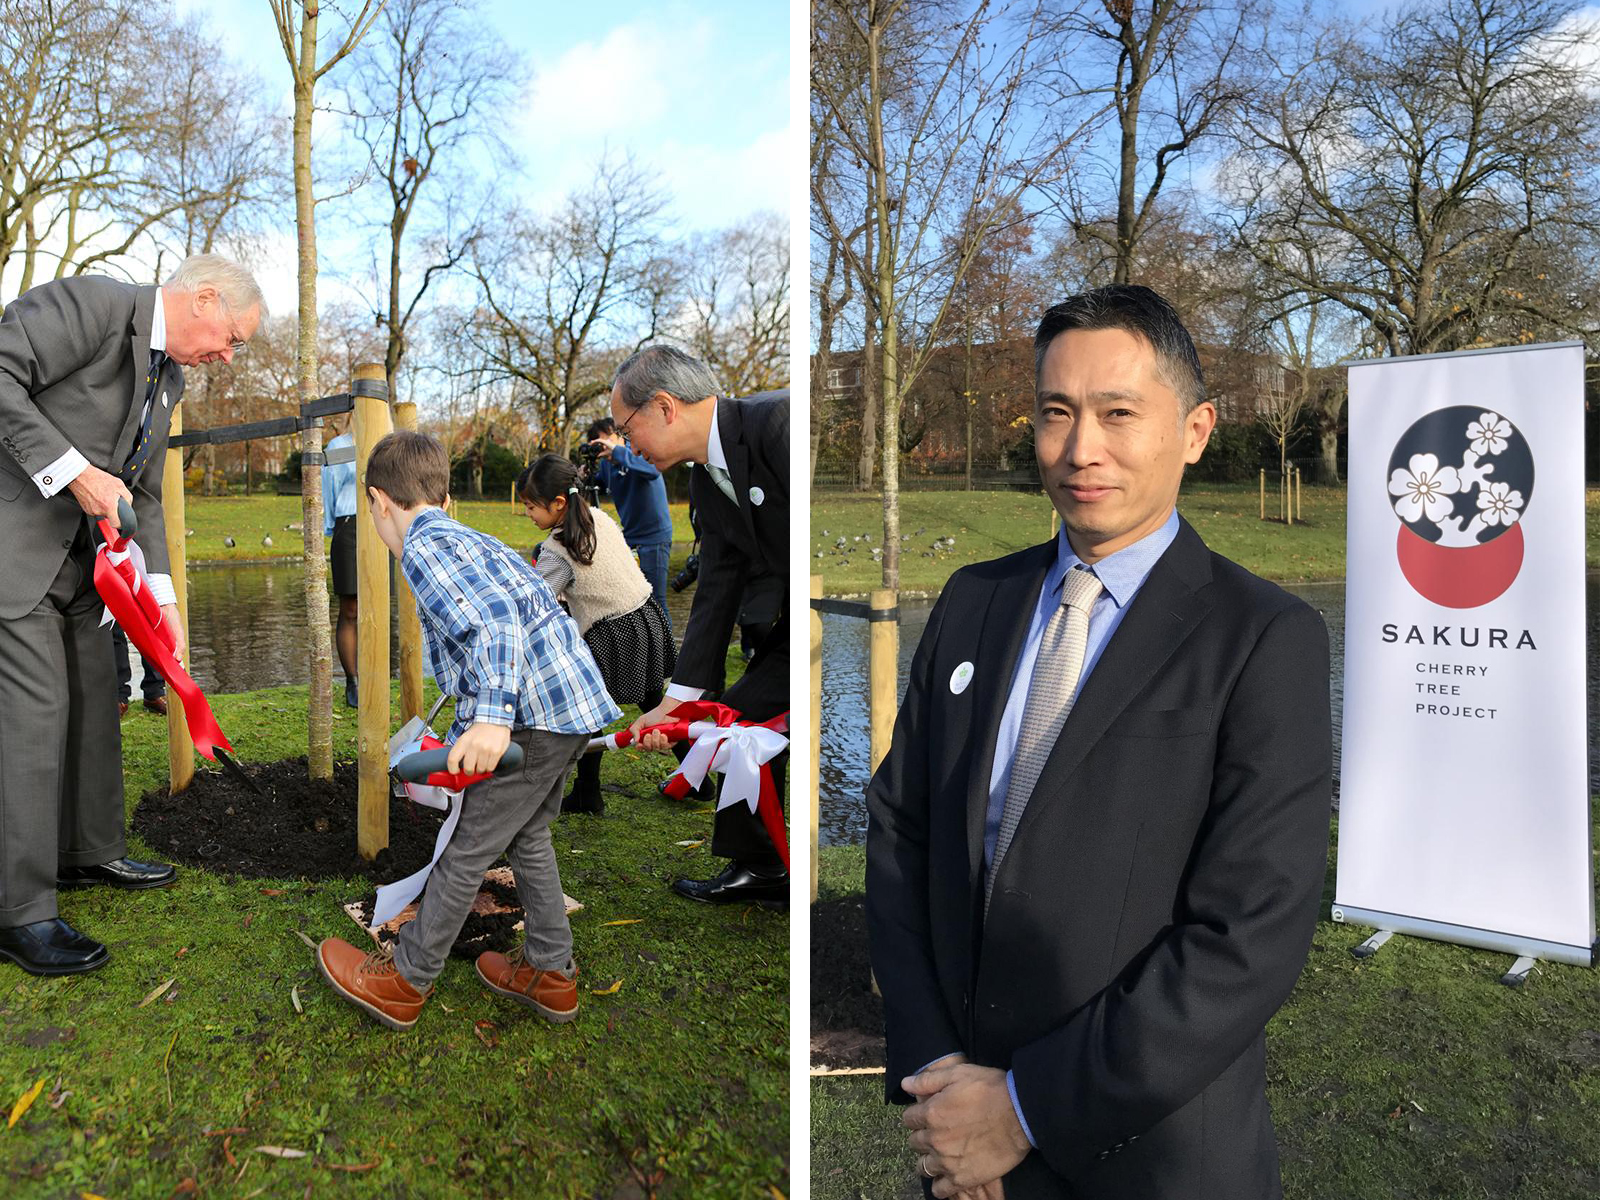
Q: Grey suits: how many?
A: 1